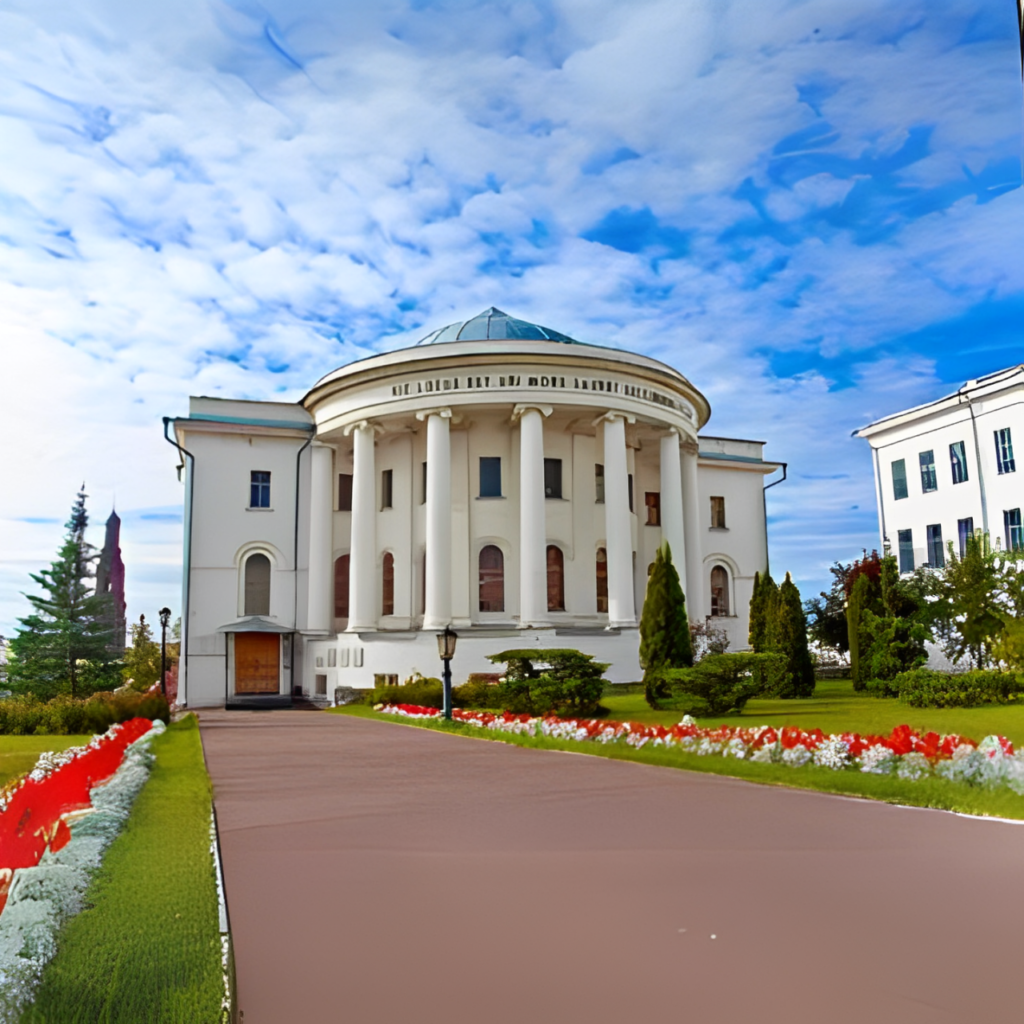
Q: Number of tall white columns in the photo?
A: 7